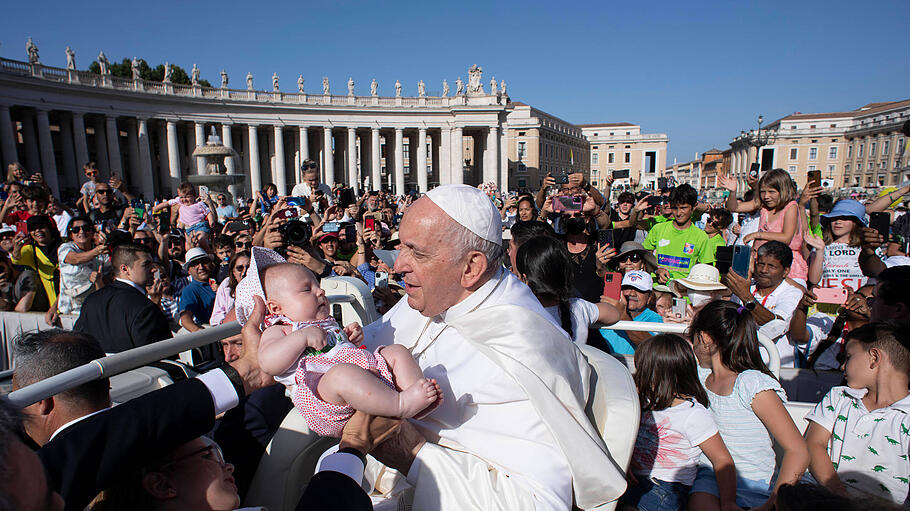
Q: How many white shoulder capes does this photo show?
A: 1